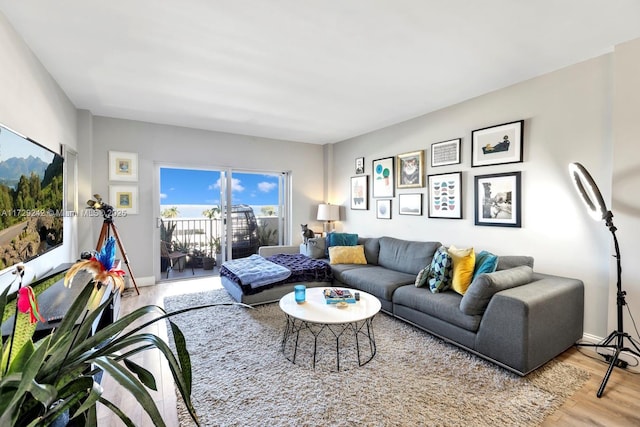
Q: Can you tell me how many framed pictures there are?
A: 12